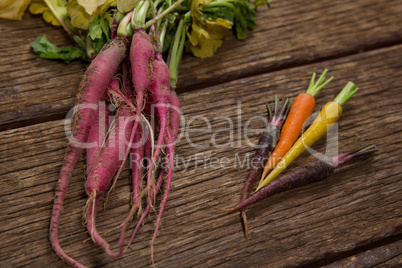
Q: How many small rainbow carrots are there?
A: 4